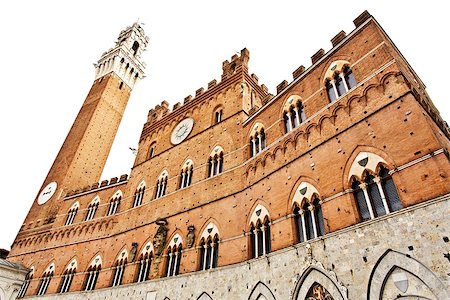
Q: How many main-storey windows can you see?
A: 11